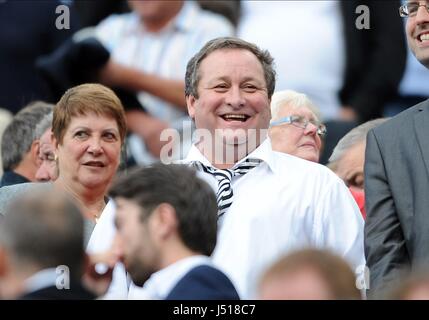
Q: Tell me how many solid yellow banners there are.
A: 0